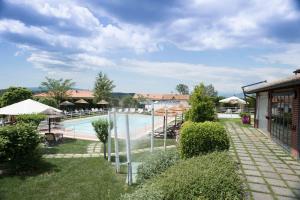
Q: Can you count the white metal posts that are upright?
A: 5